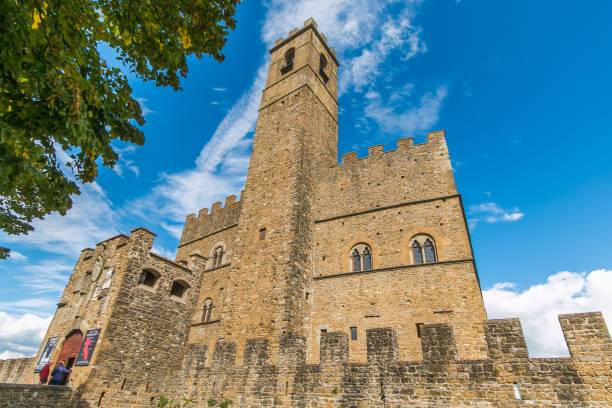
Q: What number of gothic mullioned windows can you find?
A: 4